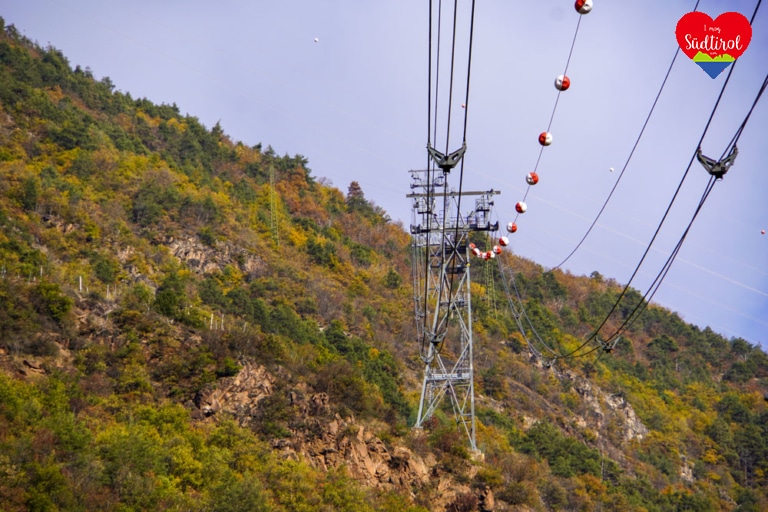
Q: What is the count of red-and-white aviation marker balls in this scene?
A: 13